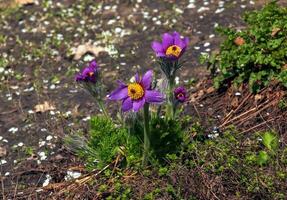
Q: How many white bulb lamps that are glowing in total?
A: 0